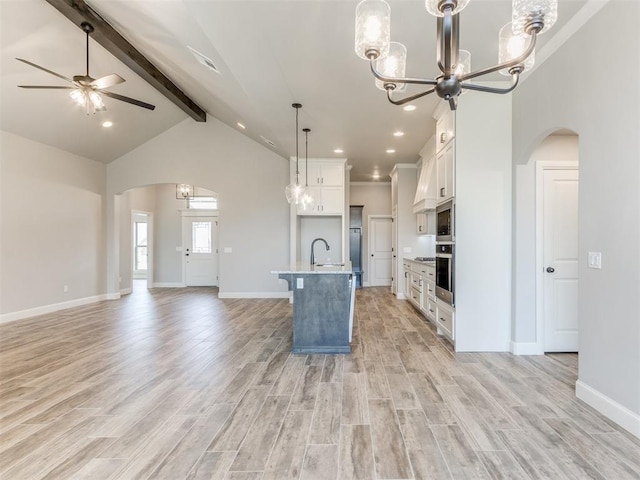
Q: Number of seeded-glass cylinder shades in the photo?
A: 6